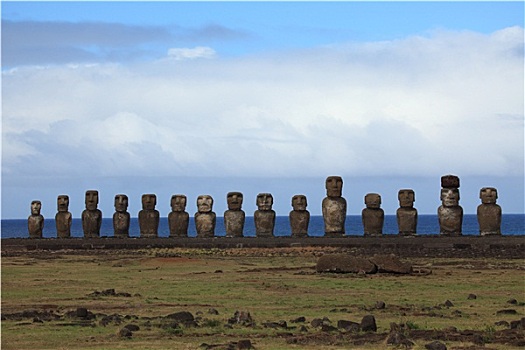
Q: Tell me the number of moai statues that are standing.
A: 15